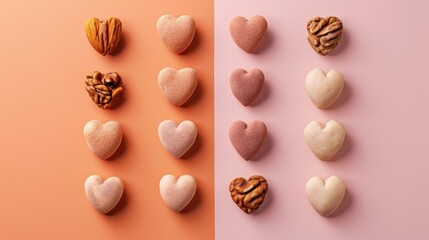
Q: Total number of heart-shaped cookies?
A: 12